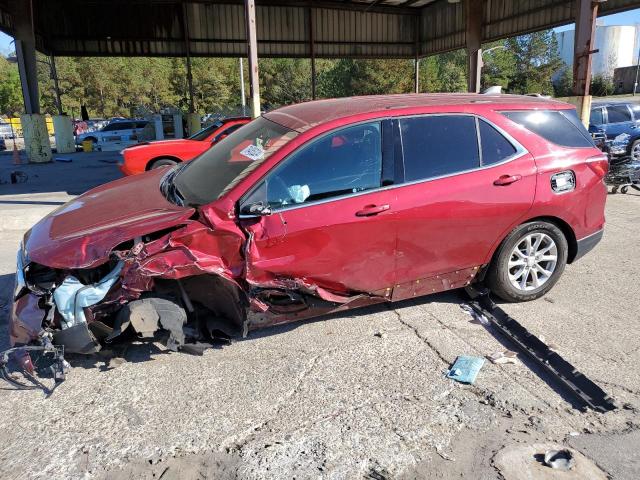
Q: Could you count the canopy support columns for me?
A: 8